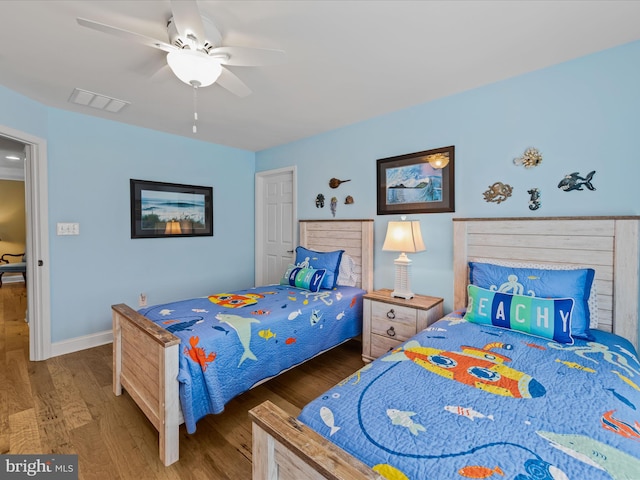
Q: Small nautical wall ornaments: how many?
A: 8